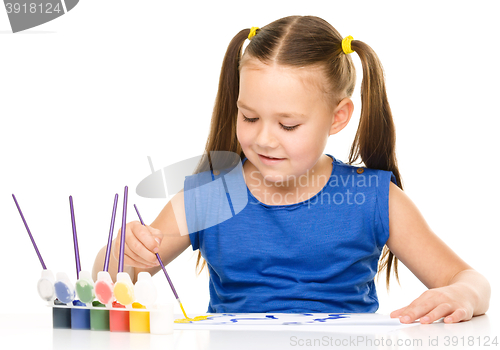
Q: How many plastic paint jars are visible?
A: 6